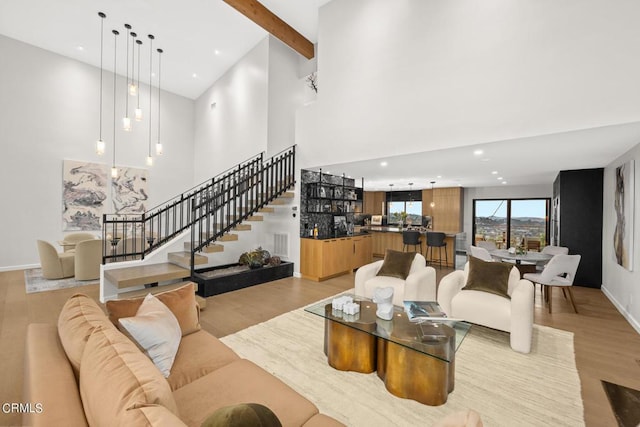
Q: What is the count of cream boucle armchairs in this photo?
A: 2